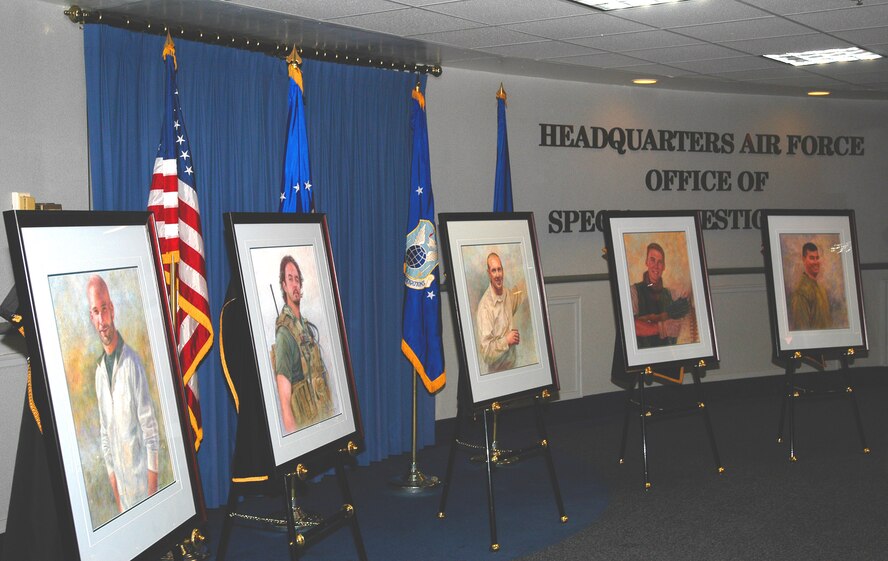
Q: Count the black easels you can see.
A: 5